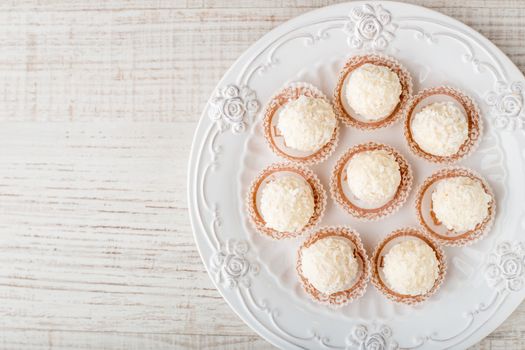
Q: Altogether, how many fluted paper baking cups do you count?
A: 8